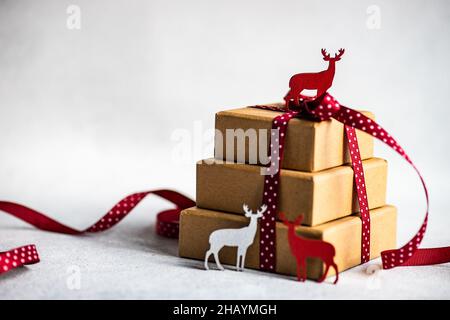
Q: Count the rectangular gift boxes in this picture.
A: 3